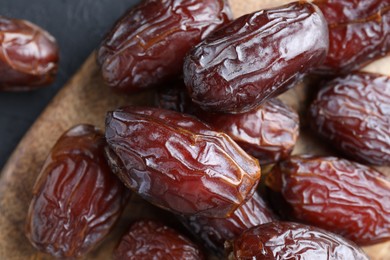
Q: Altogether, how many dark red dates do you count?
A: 12